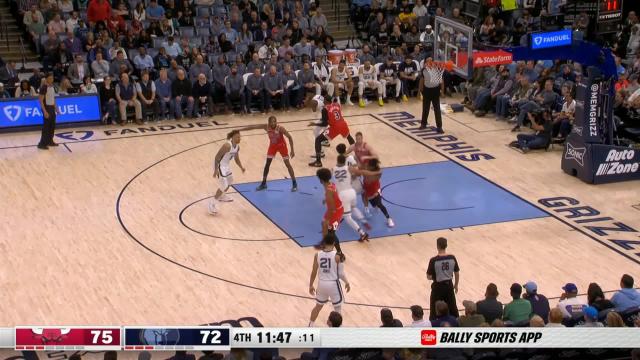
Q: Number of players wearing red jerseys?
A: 5